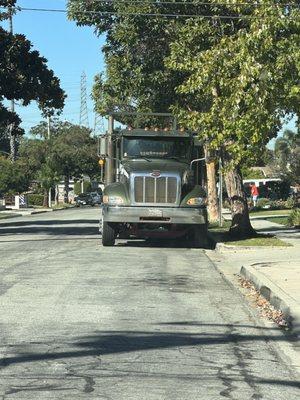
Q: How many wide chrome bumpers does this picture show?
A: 1